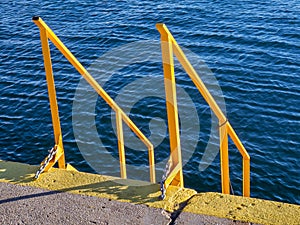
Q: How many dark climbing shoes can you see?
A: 0